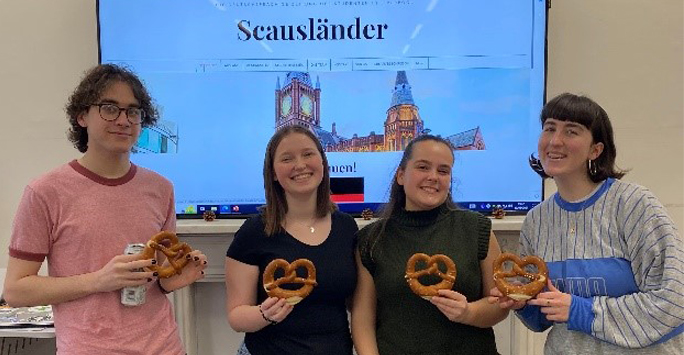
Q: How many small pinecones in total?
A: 3